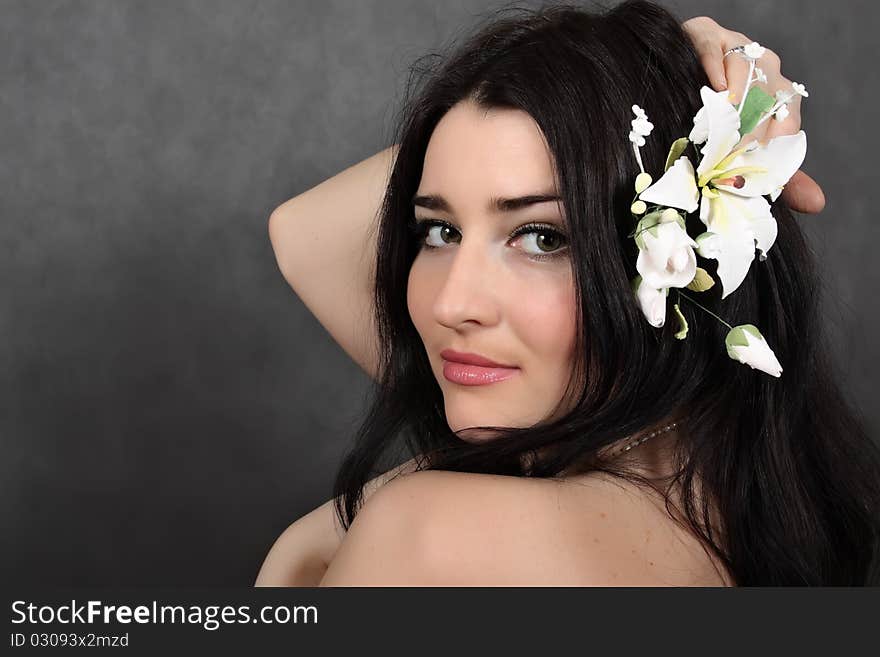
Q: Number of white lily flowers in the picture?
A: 1